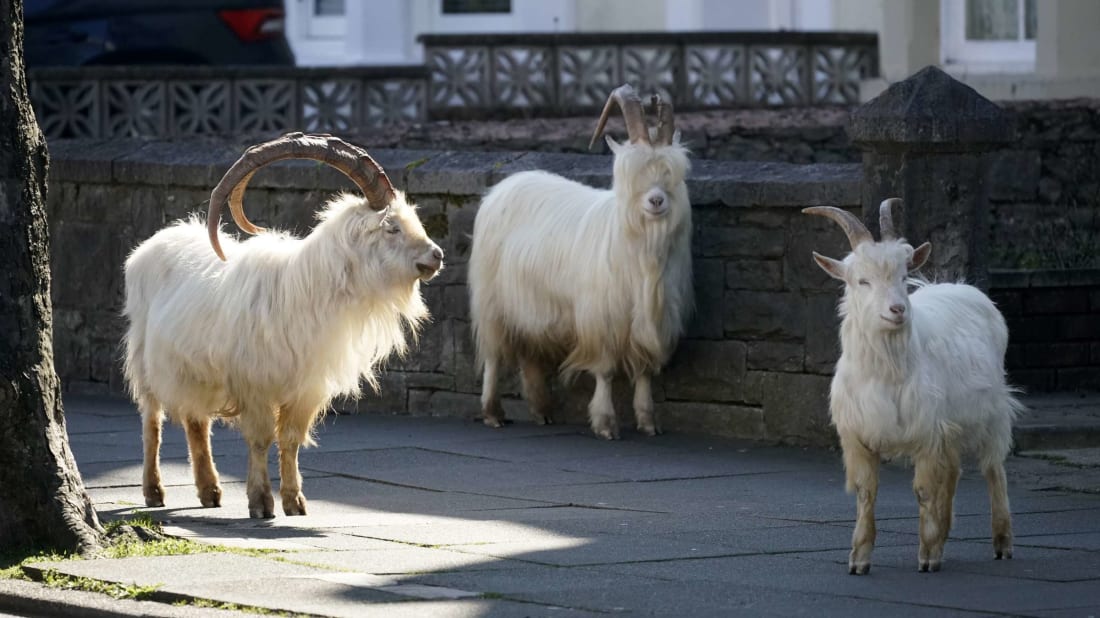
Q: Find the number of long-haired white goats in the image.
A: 3